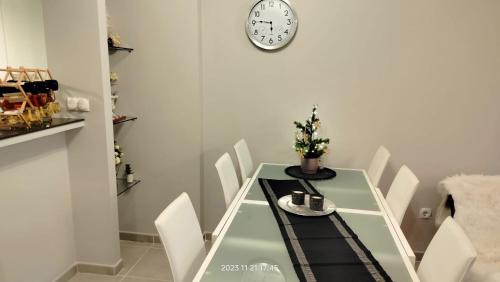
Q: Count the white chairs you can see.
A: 6